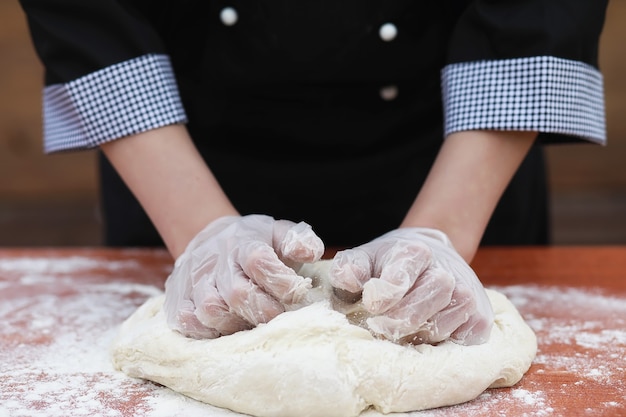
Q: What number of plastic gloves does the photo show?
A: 2